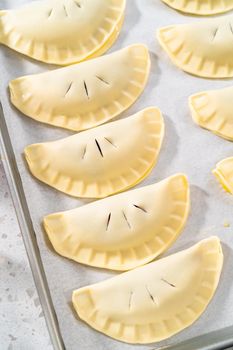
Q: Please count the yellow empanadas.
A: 9